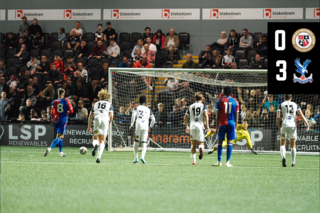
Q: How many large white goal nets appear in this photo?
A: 1